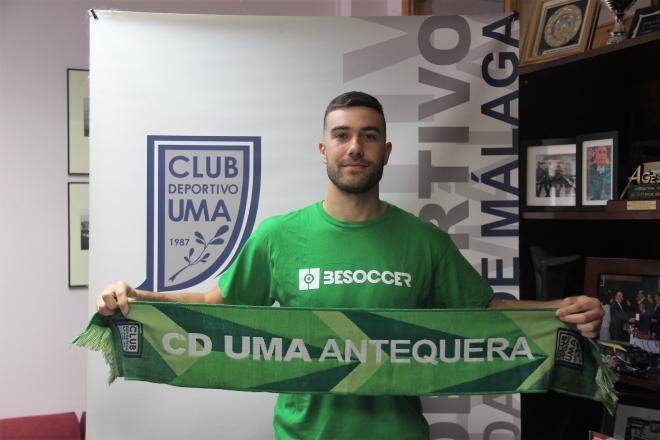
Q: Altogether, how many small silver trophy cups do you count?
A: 1